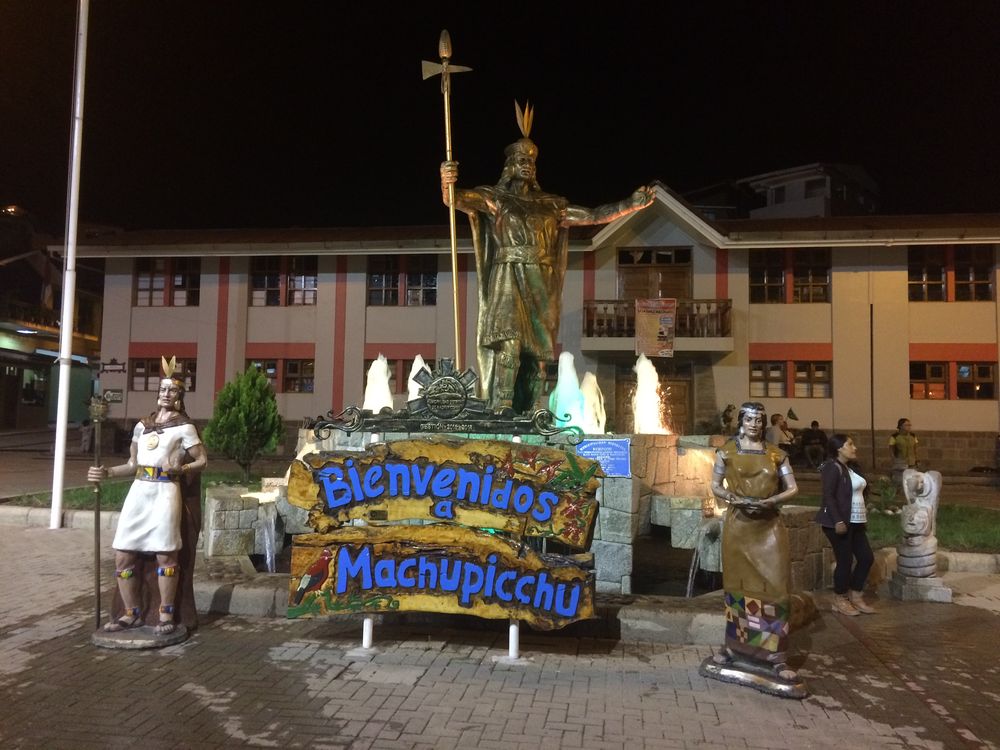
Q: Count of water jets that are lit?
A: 5